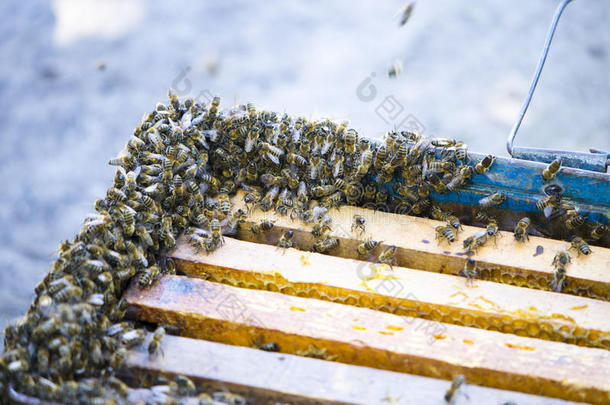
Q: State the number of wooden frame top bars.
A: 4